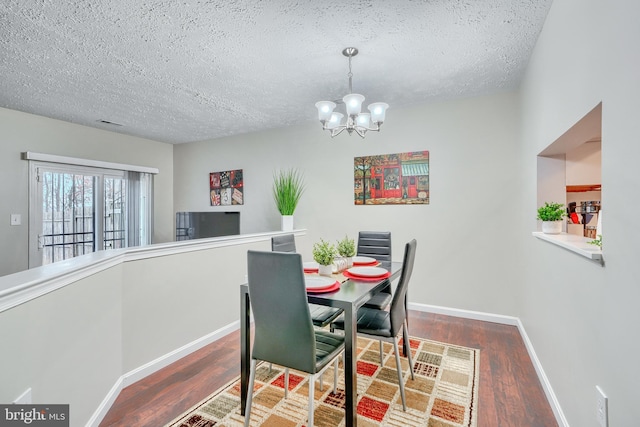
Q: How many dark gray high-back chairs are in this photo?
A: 4